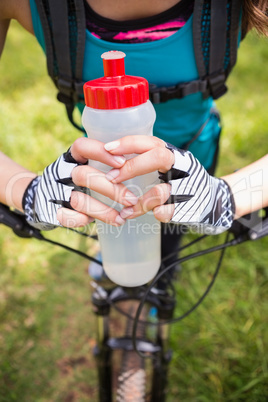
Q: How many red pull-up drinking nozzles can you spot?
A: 1